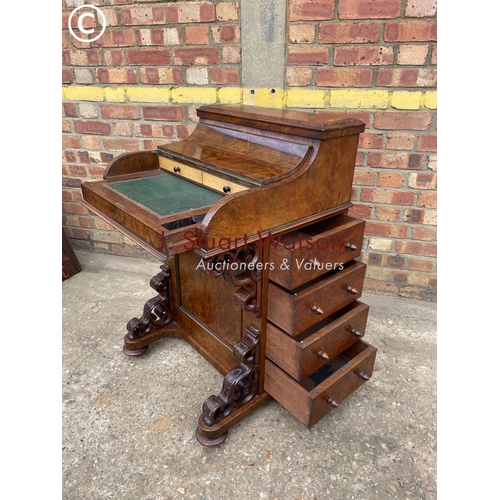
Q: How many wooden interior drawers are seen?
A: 2